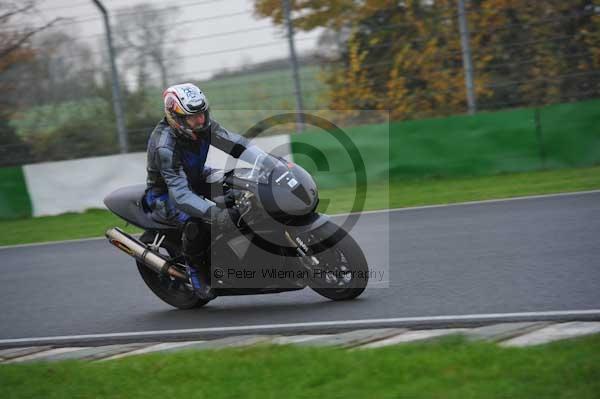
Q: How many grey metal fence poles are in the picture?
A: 3